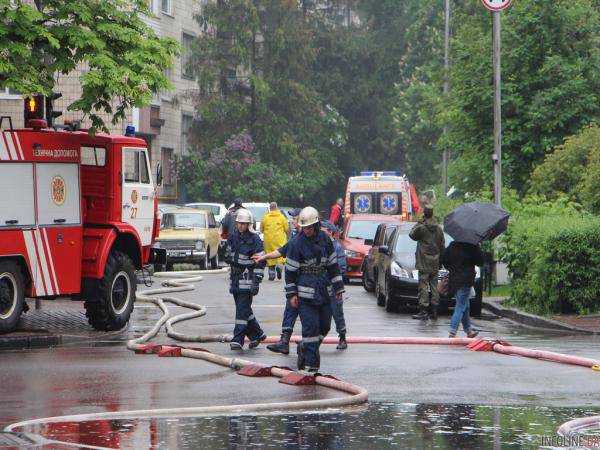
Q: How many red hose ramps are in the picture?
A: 5